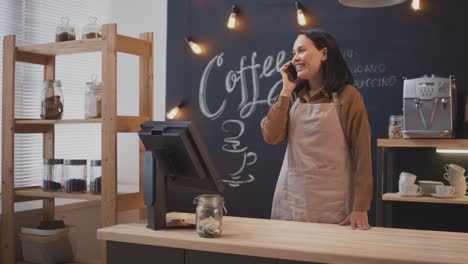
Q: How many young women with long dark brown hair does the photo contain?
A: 1